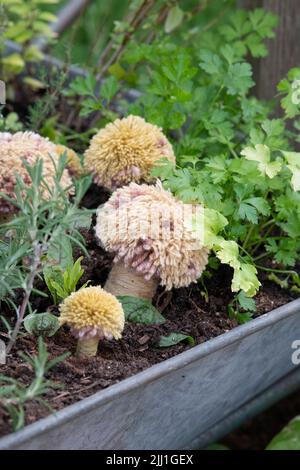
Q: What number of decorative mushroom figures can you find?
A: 5